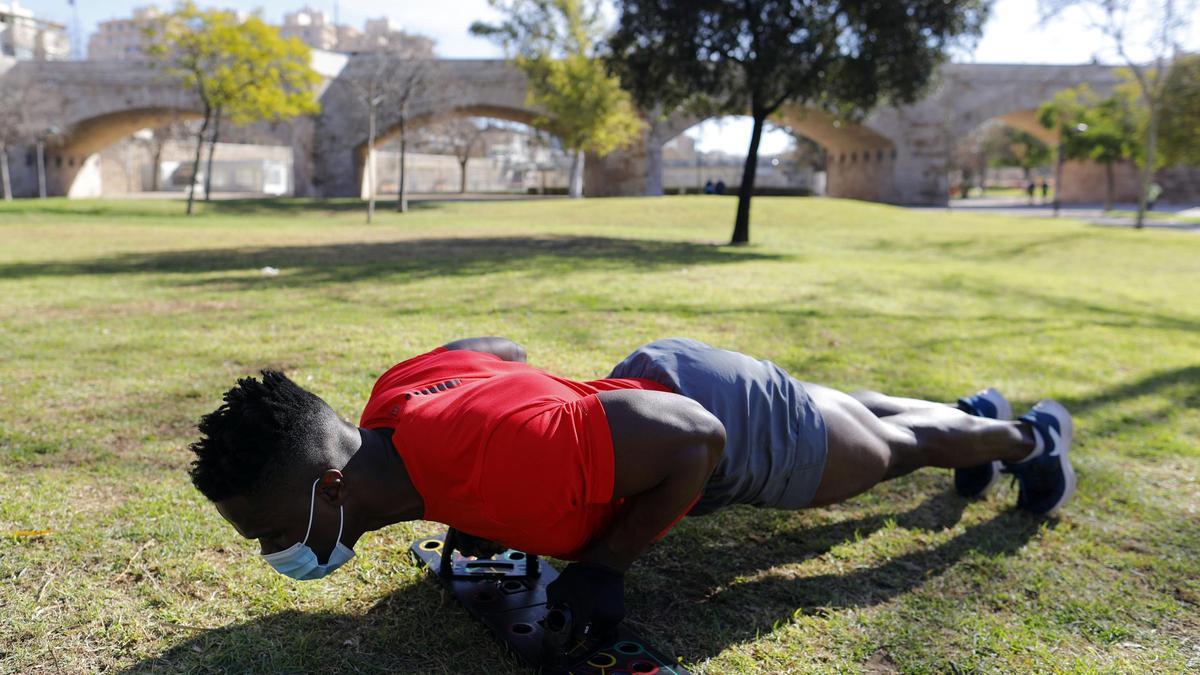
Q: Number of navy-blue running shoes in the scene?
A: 2